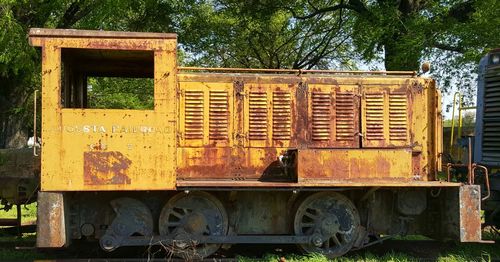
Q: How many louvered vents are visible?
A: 8